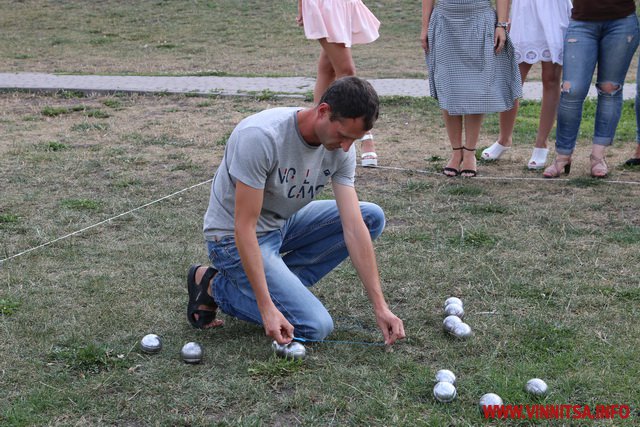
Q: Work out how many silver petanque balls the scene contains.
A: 12